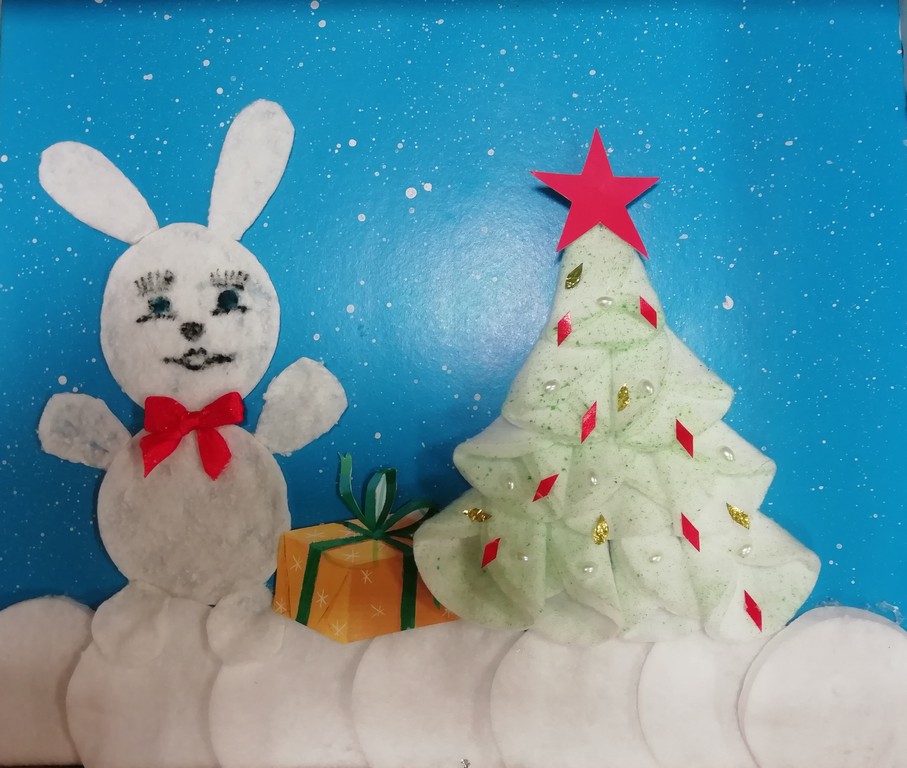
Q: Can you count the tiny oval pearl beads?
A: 10